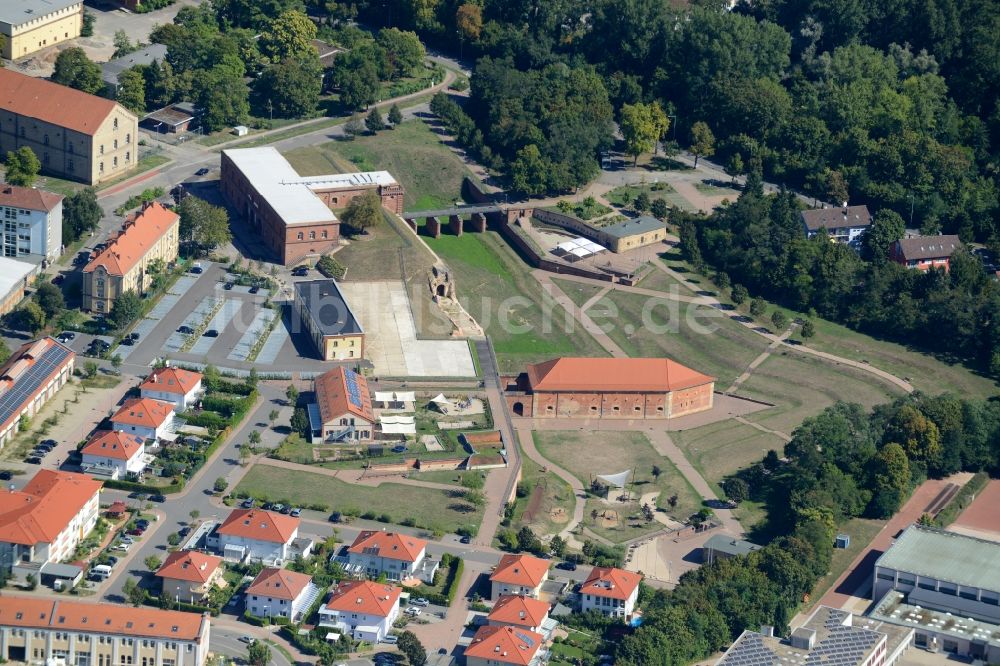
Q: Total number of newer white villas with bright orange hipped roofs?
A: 12